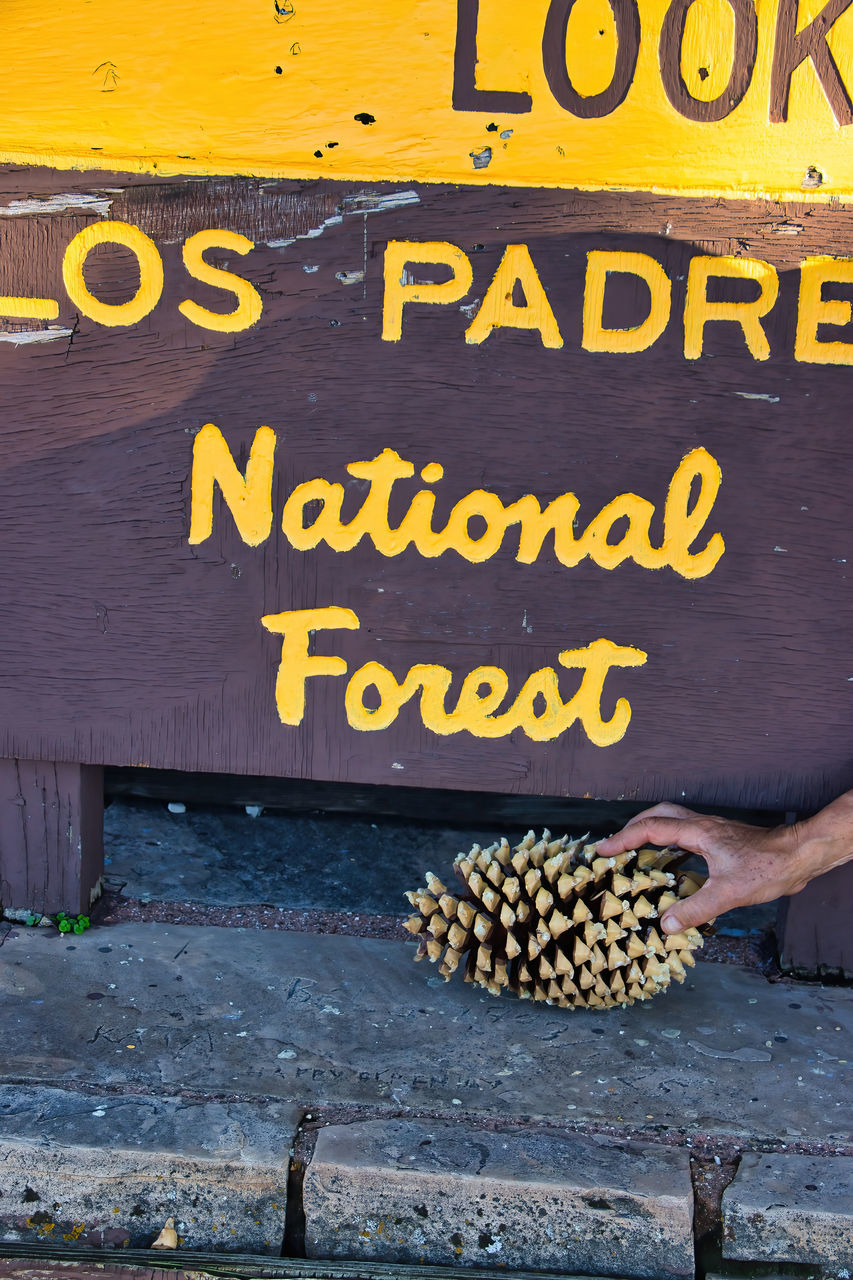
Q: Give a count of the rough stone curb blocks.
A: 3